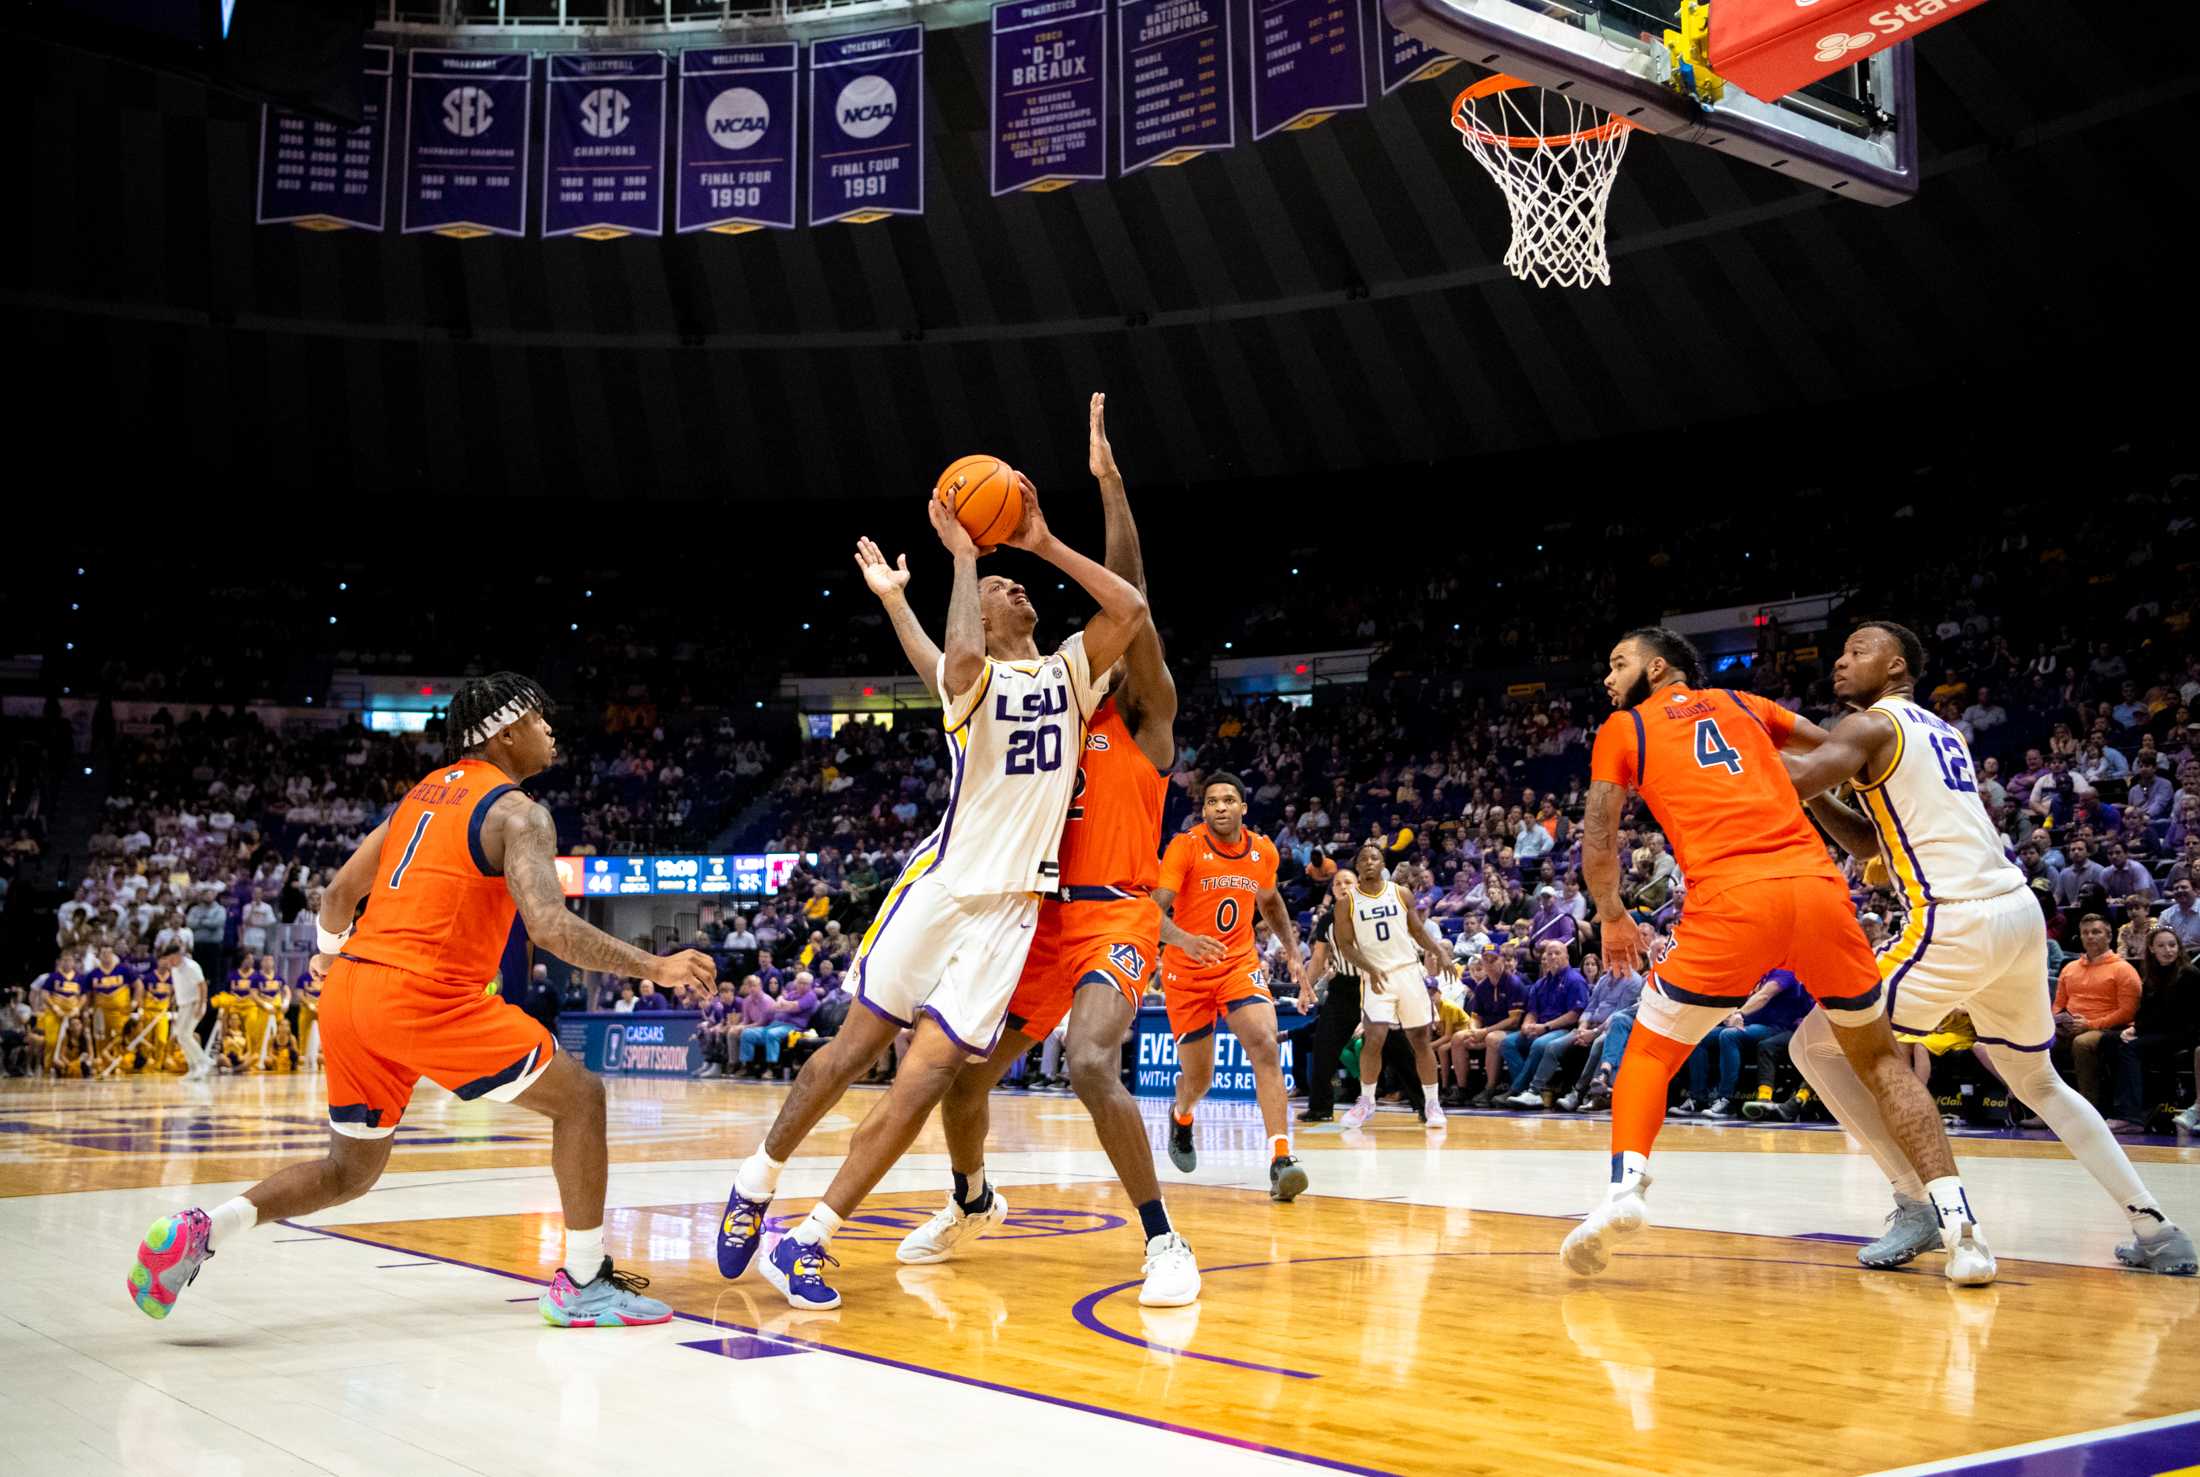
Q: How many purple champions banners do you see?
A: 9